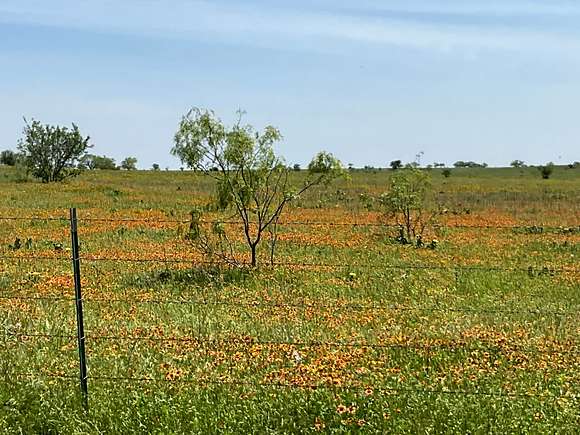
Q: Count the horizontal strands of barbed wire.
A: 5